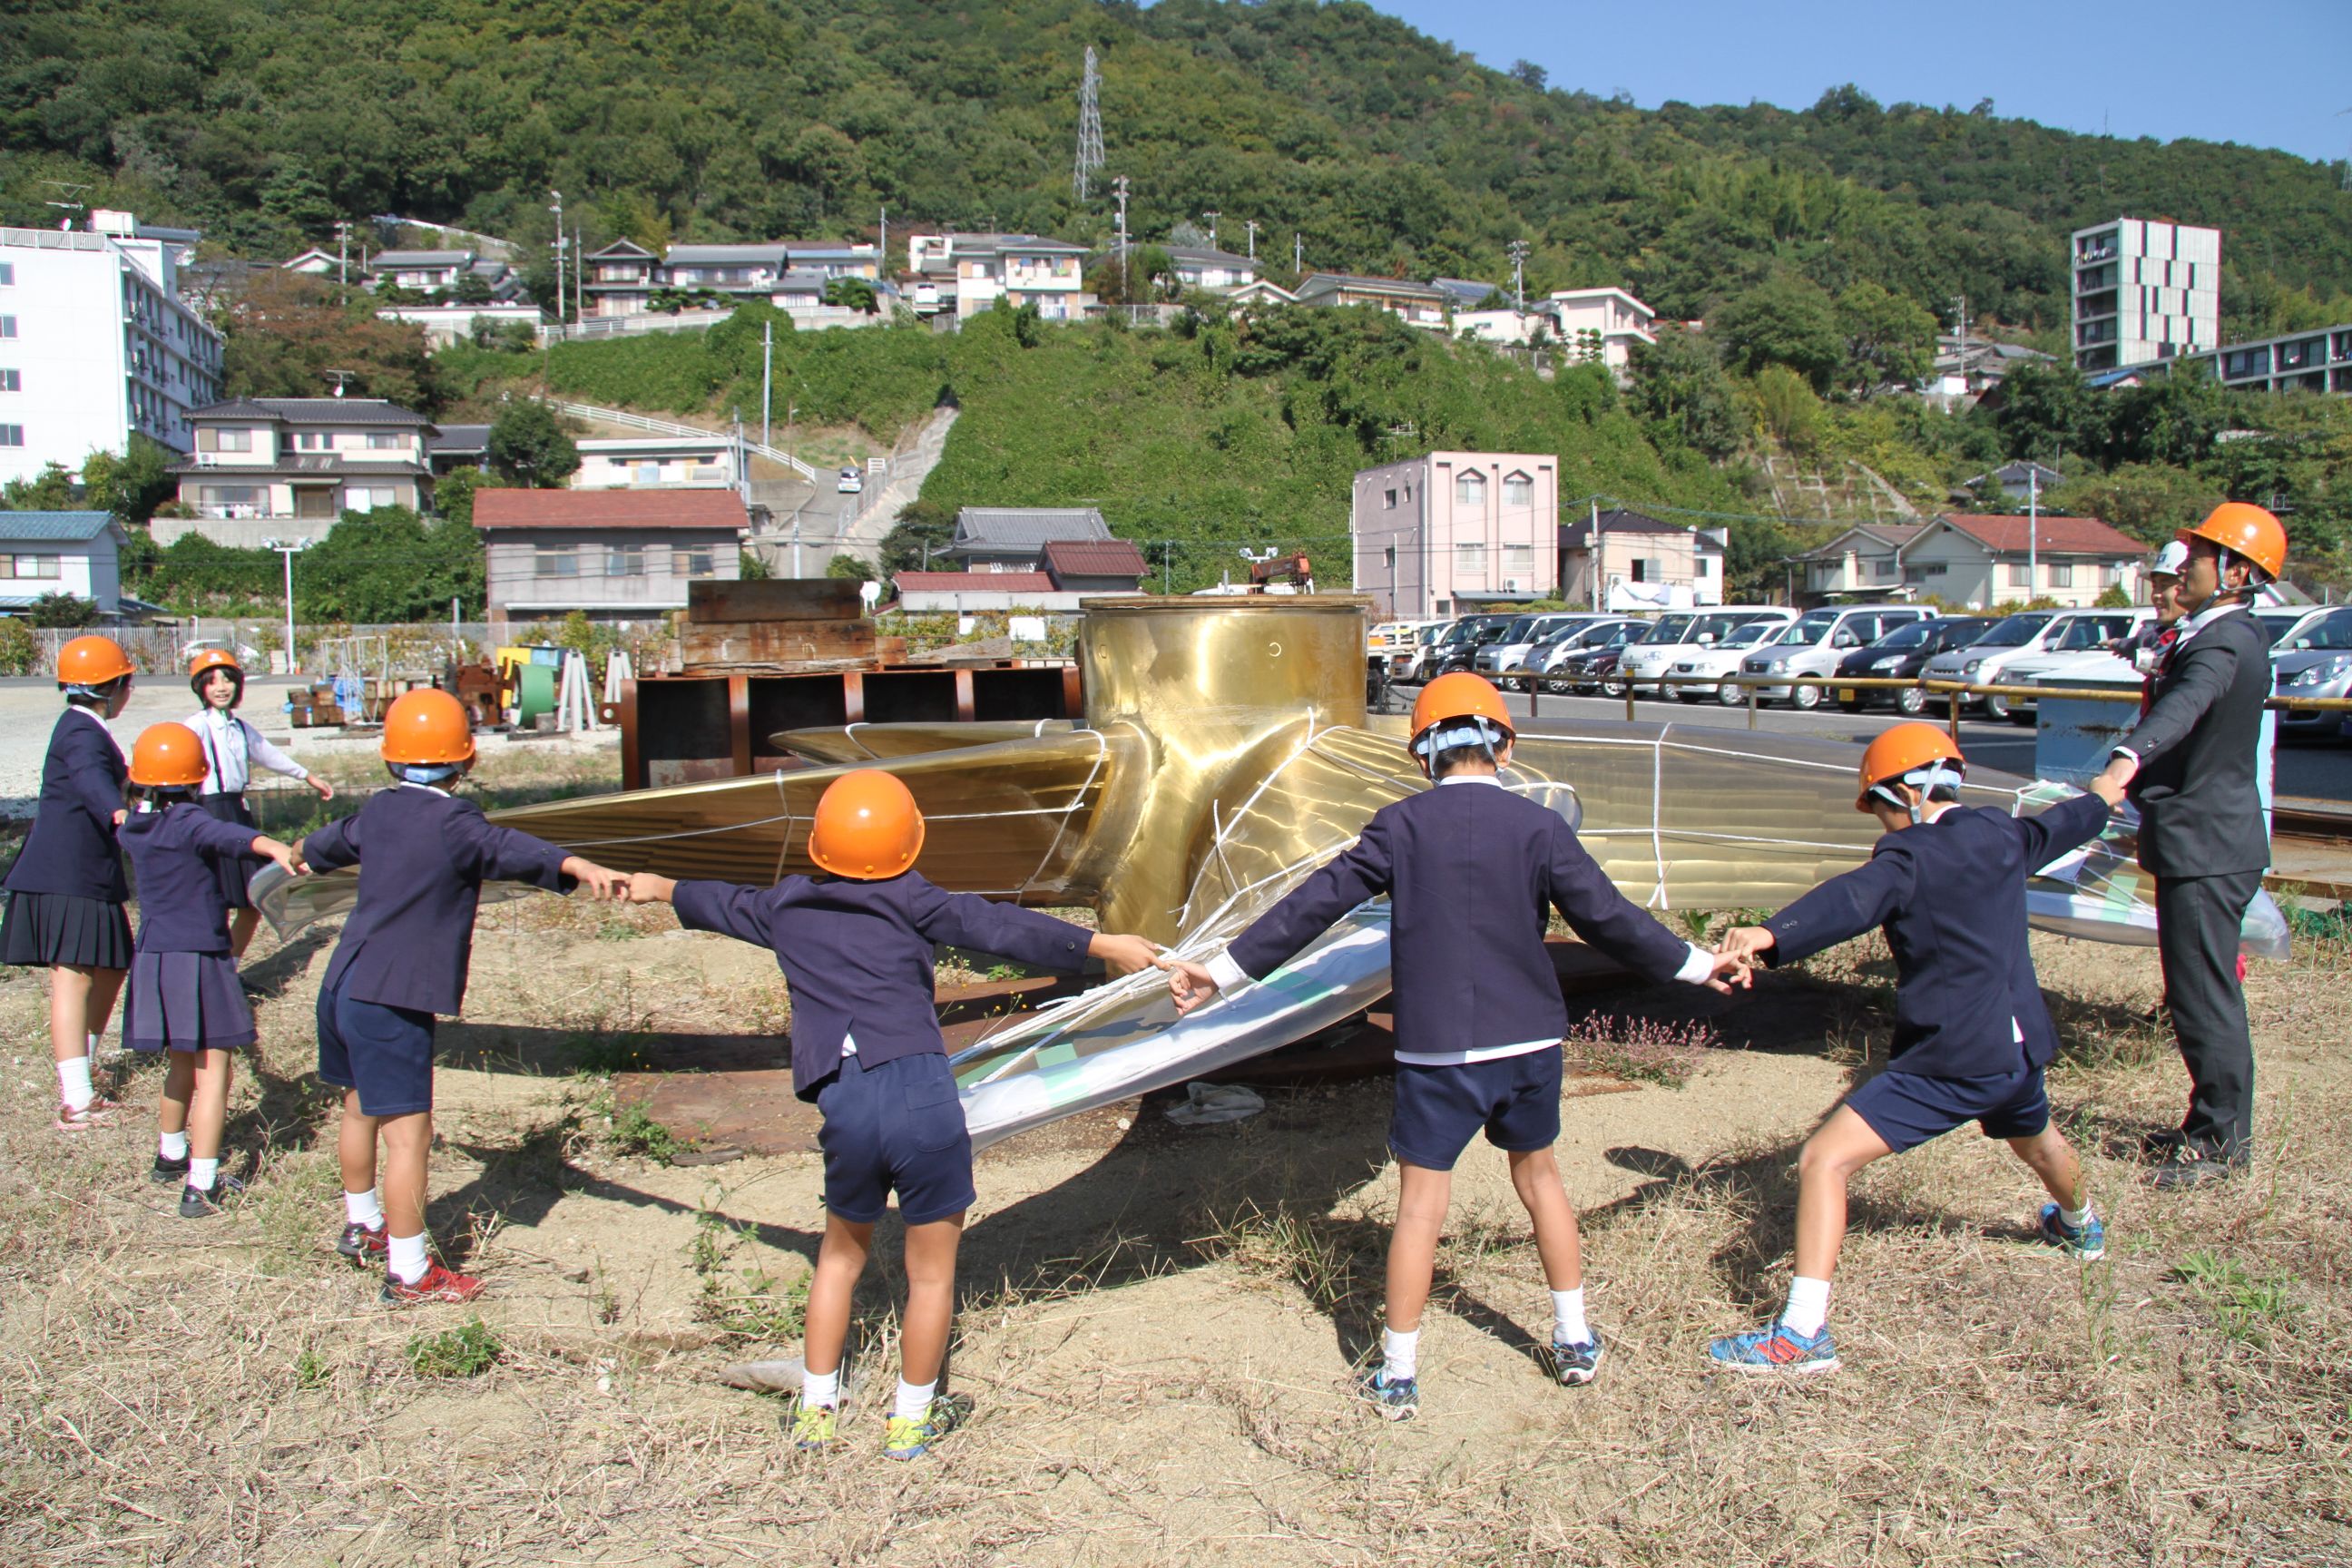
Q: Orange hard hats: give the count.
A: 8